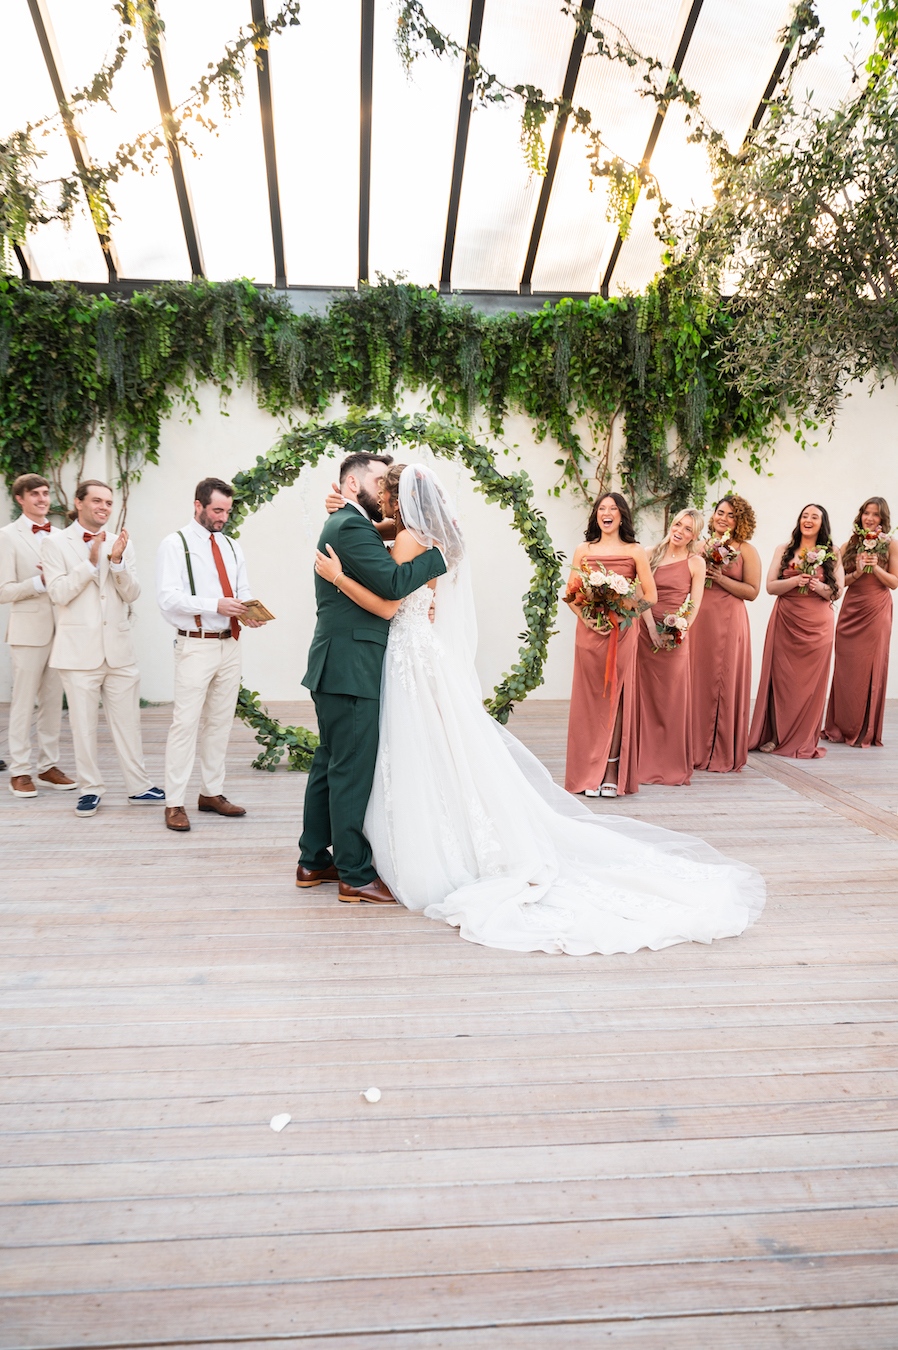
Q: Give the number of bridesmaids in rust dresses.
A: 5